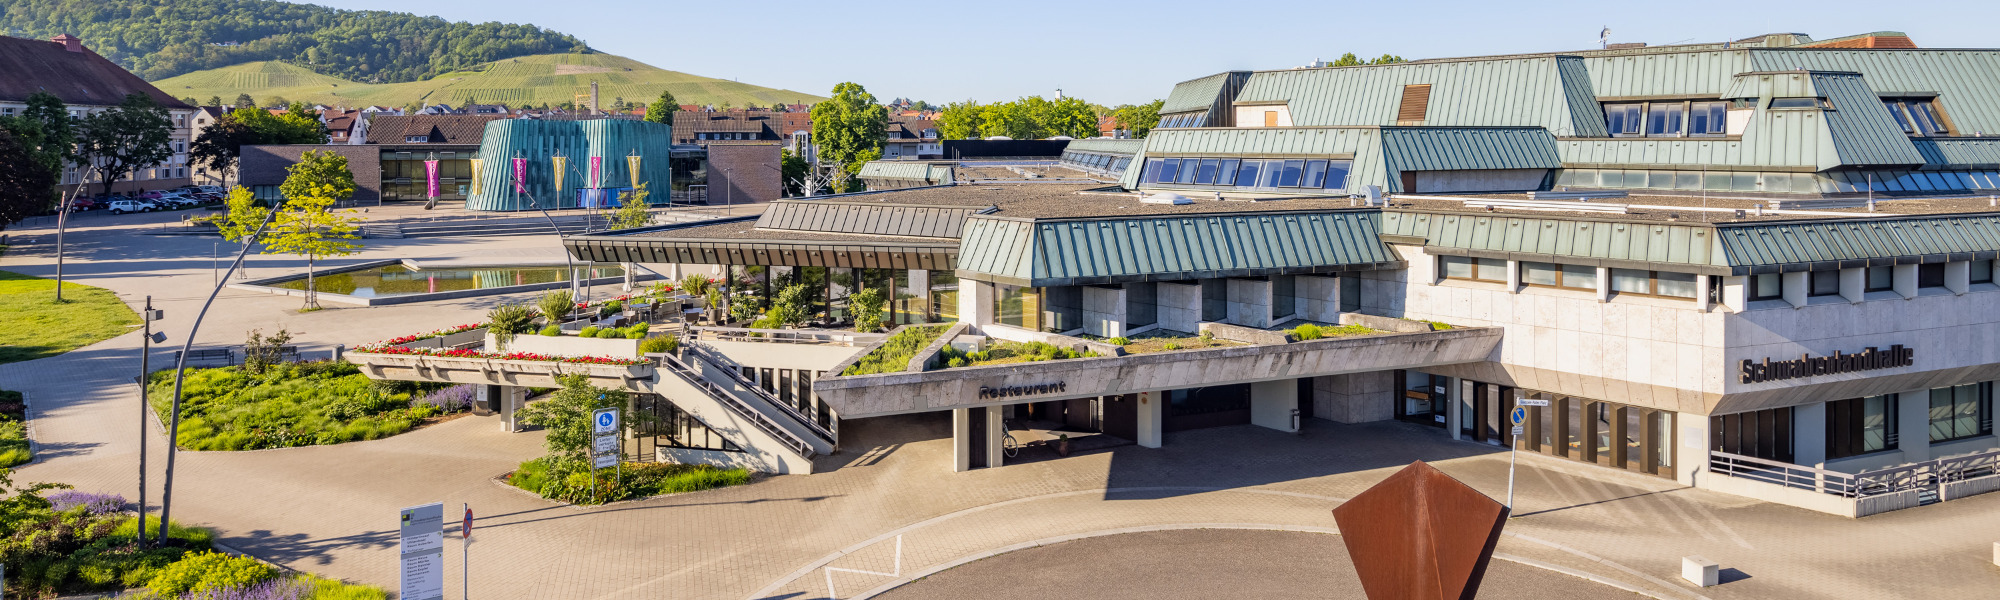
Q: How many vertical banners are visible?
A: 6